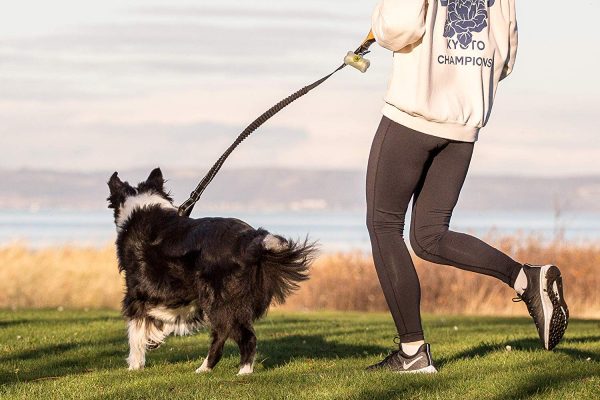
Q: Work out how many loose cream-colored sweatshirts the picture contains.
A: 1